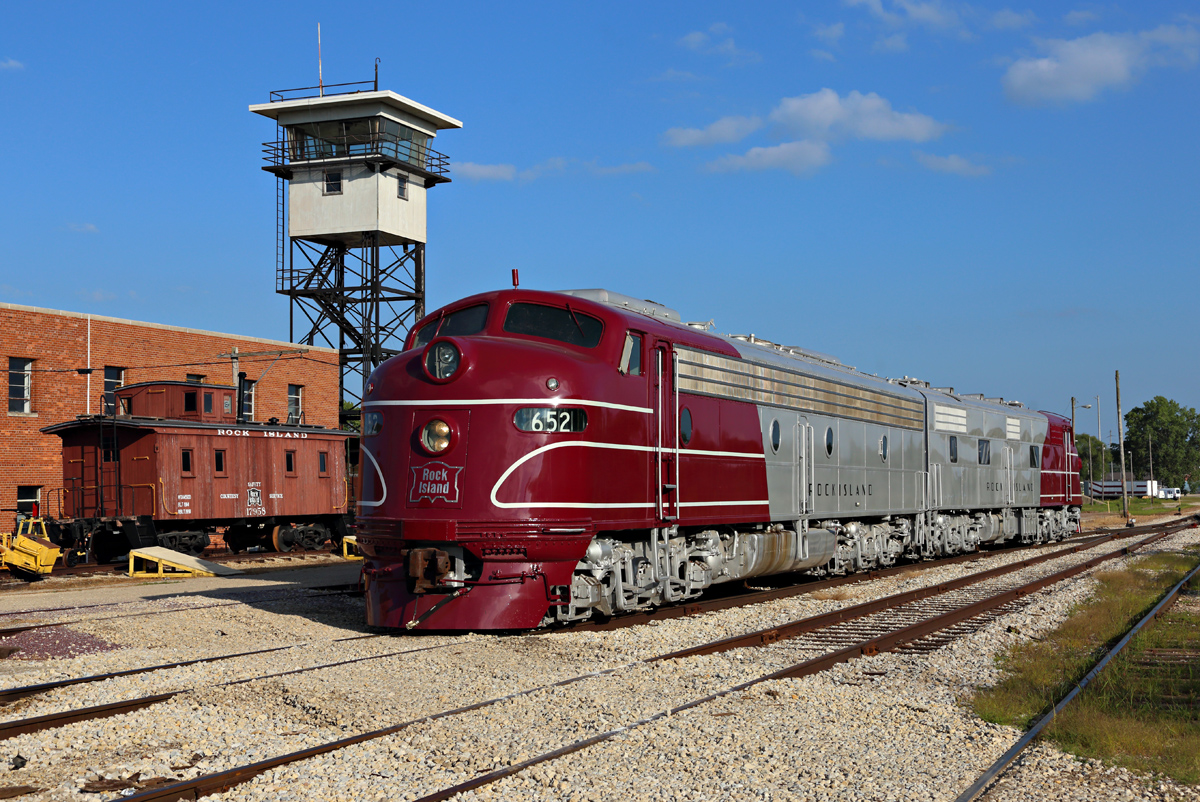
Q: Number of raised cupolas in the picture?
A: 1